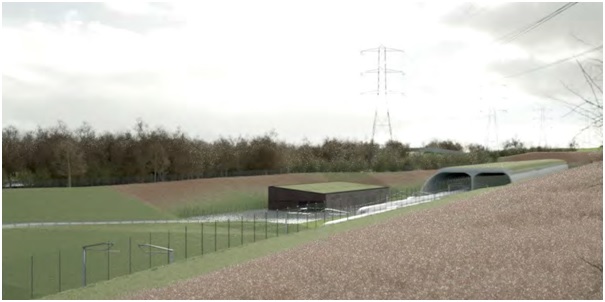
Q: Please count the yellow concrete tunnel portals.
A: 0